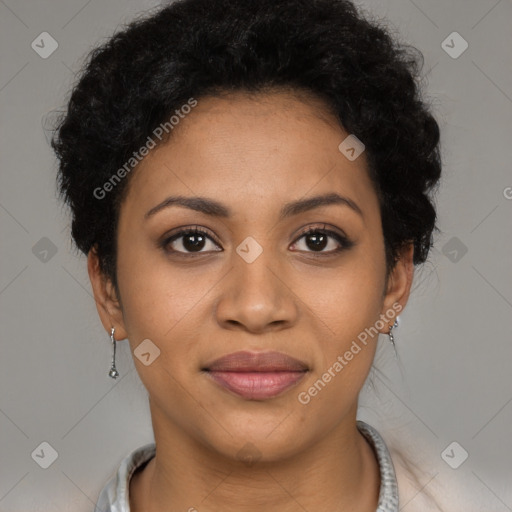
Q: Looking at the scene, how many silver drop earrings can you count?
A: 2